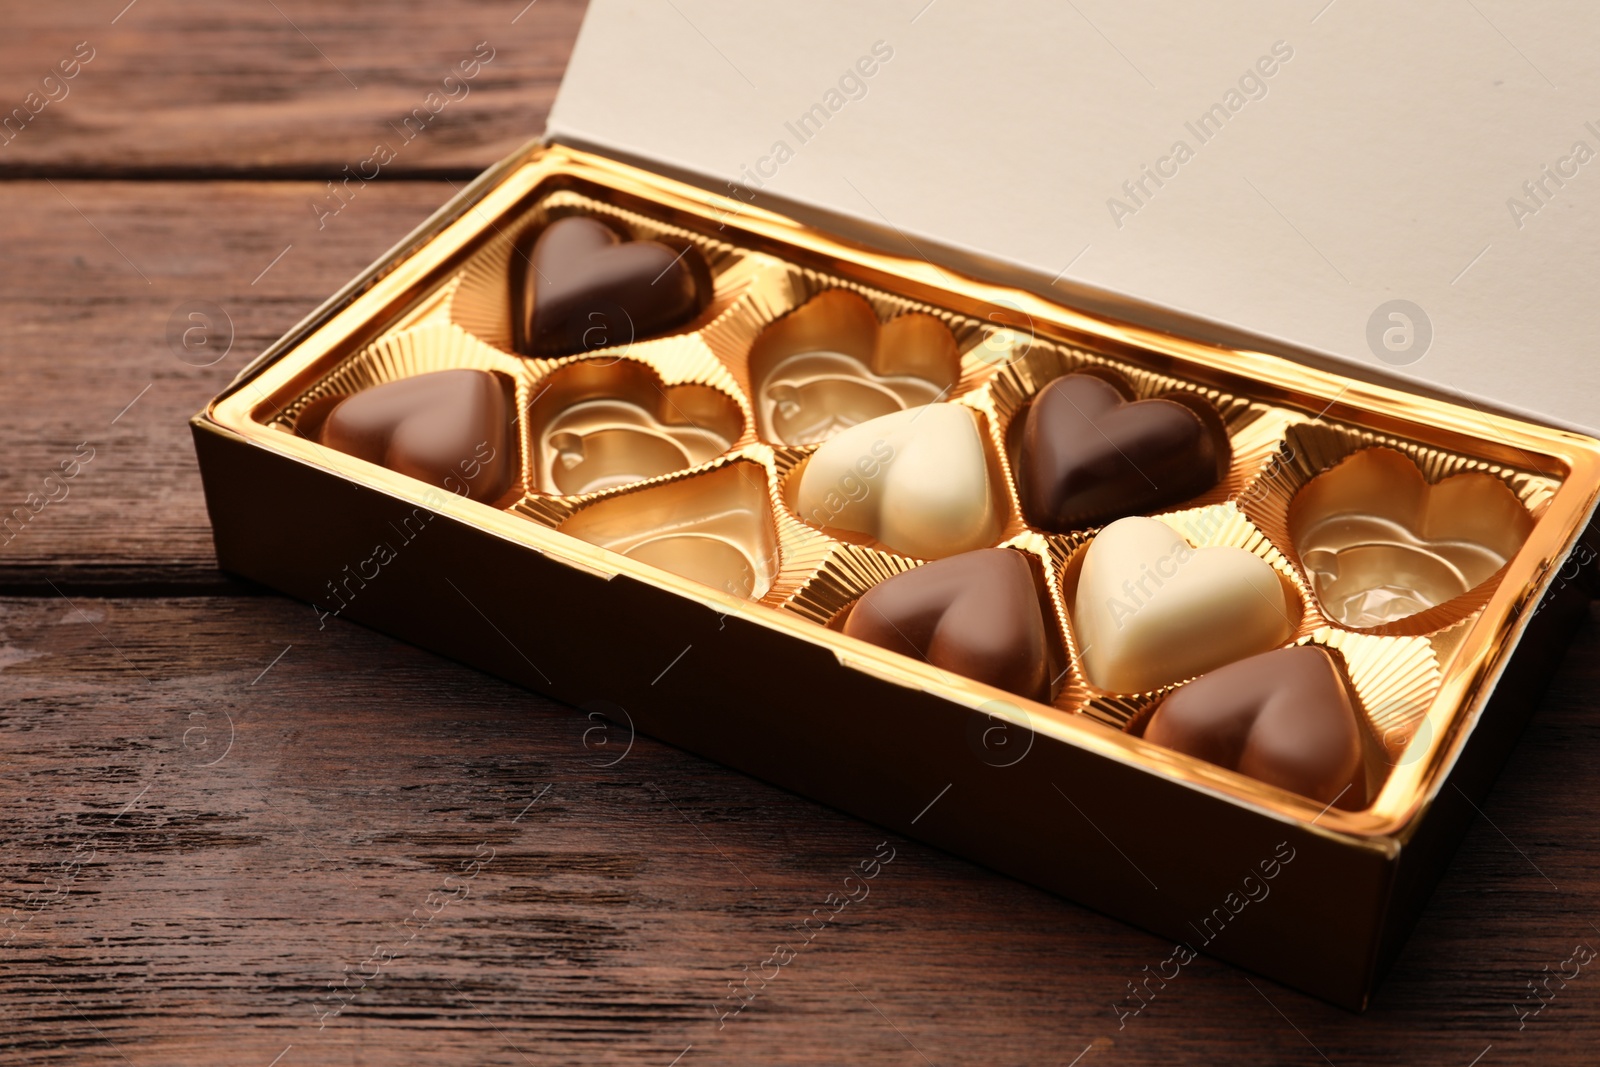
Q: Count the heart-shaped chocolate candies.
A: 7